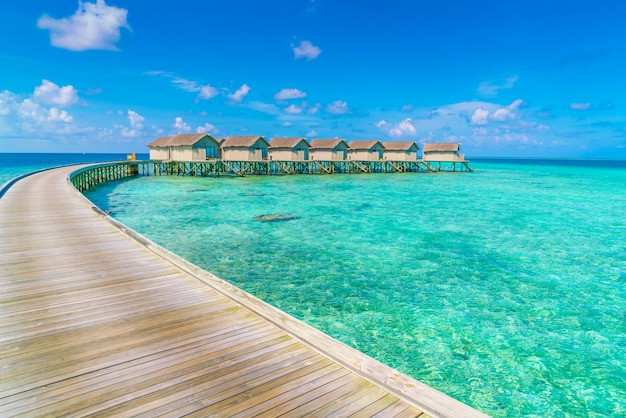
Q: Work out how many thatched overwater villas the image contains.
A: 7